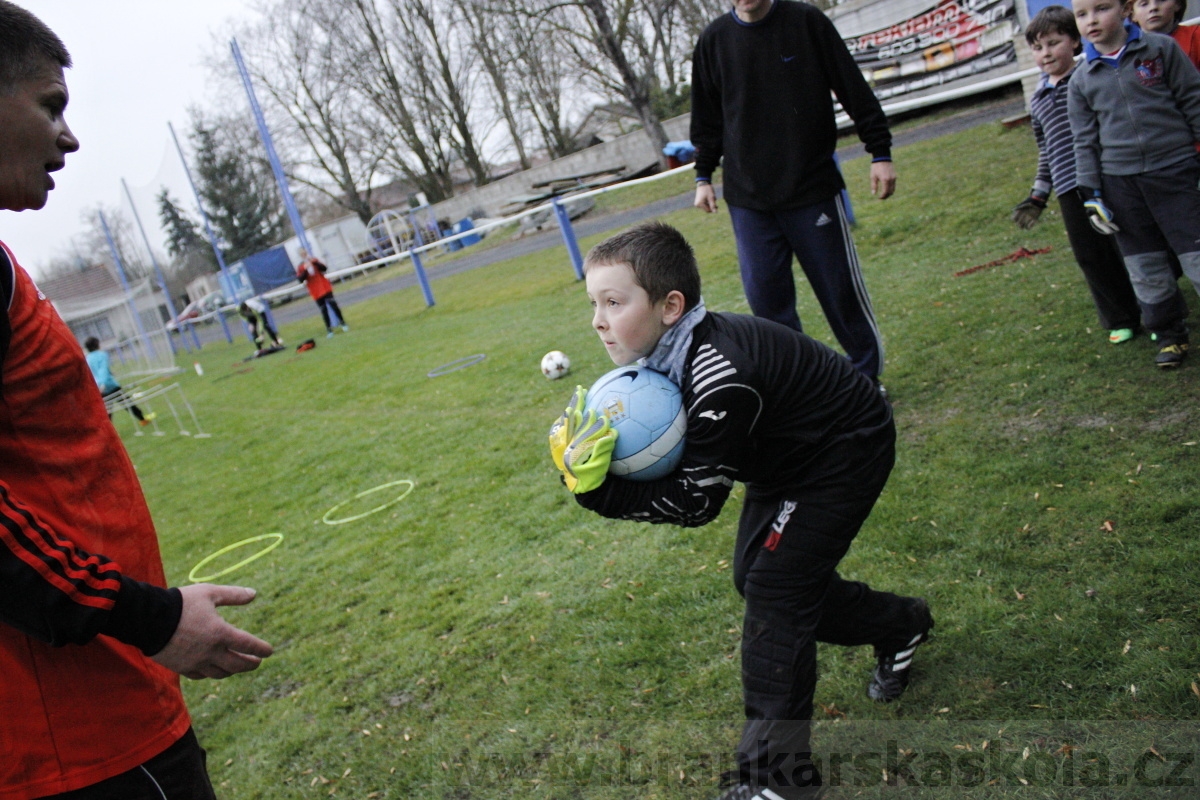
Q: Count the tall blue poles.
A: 4